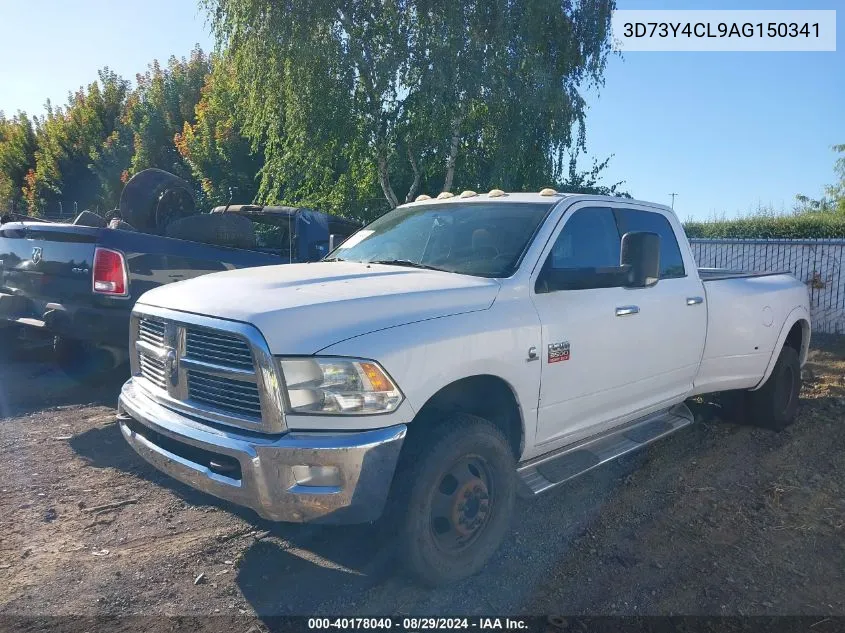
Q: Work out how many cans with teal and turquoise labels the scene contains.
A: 0